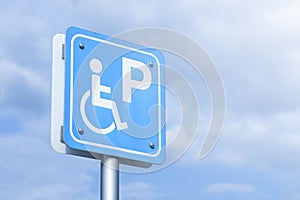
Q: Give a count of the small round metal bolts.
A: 4